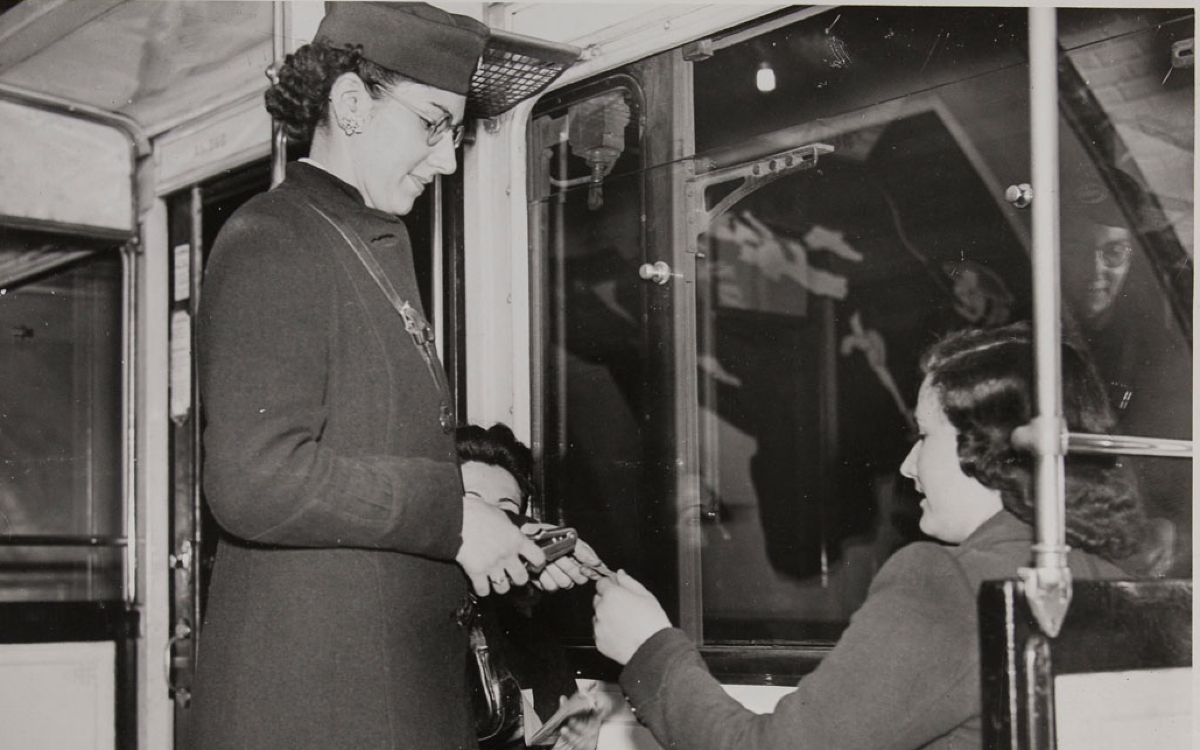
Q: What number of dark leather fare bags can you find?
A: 1